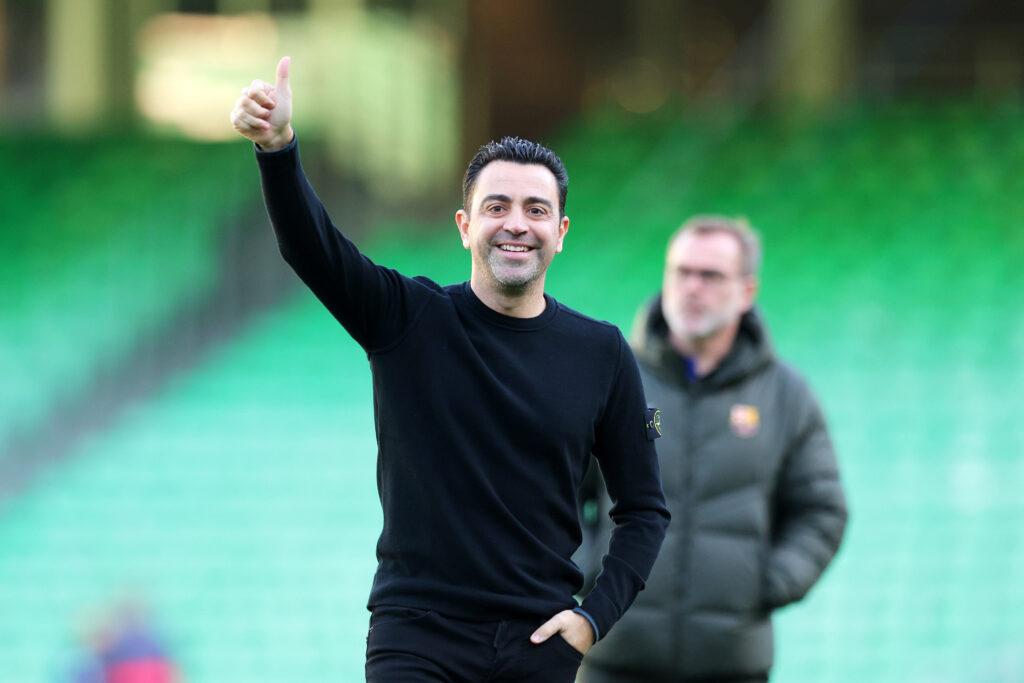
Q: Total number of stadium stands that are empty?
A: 2